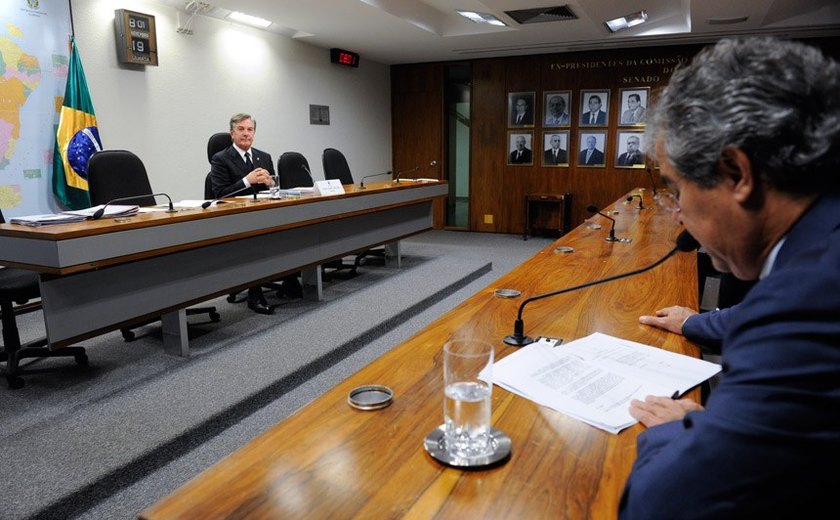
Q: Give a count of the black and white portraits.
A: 8